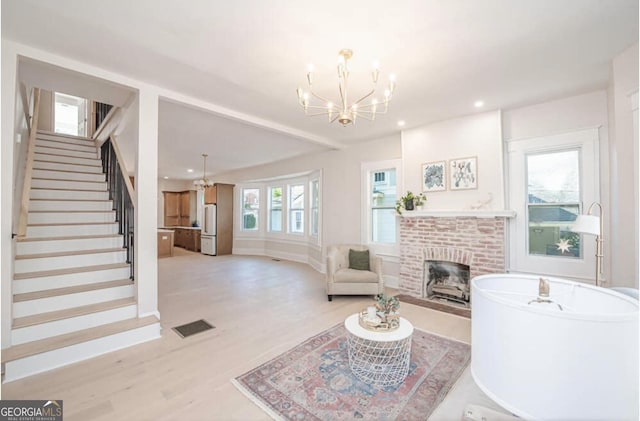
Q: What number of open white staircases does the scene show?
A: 1